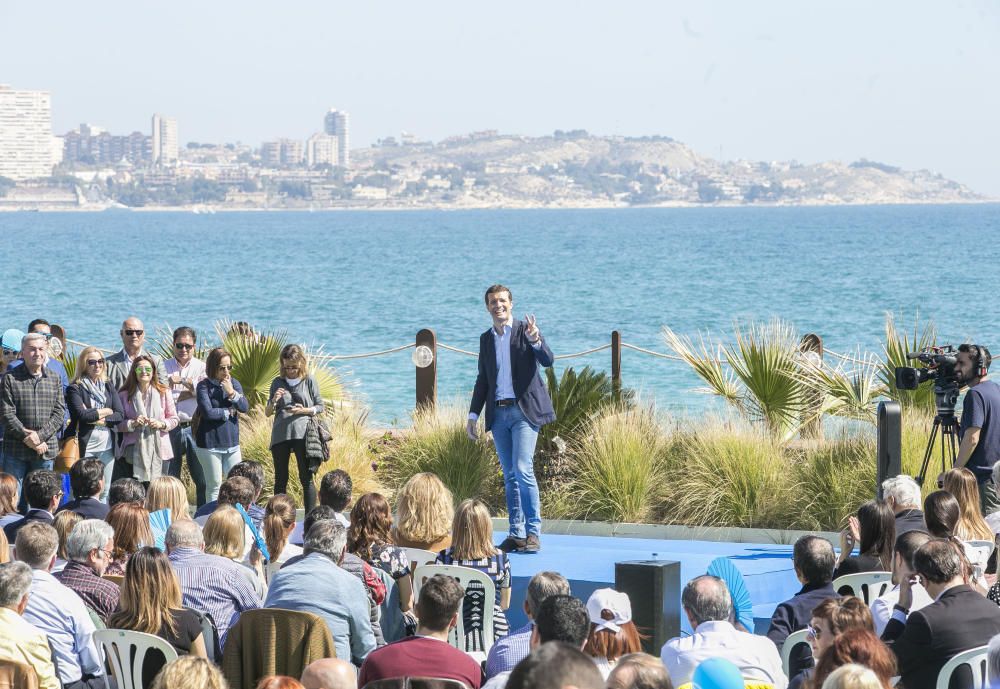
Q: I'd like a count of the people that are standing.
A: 11